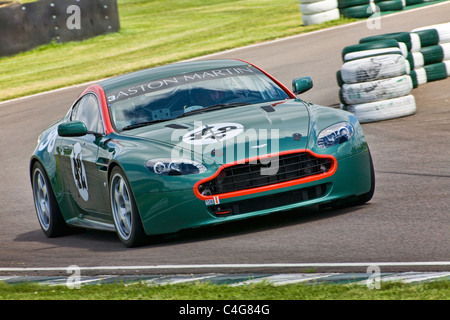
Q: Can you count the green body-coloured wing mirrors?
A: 2